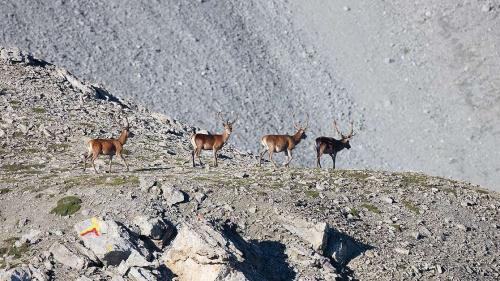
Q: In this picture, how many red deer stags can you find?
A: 4